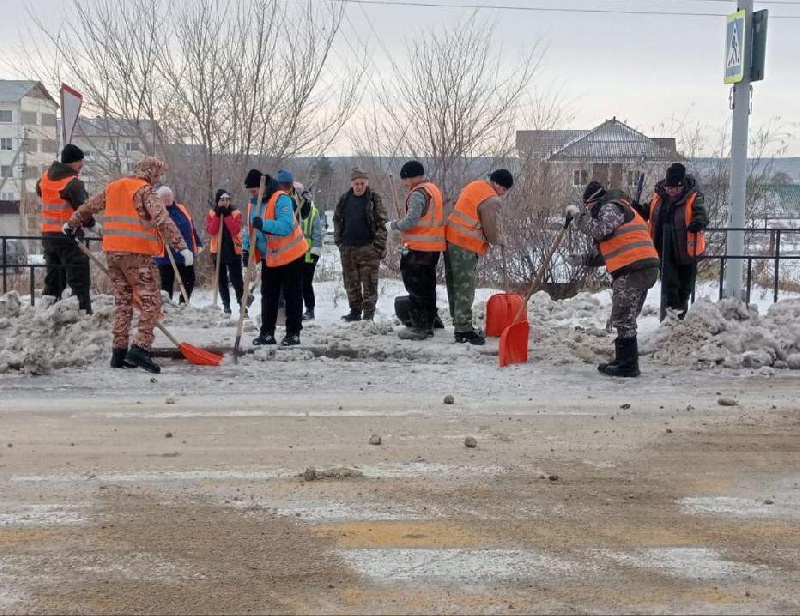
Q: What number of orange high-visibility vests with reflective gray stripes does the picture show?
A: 9